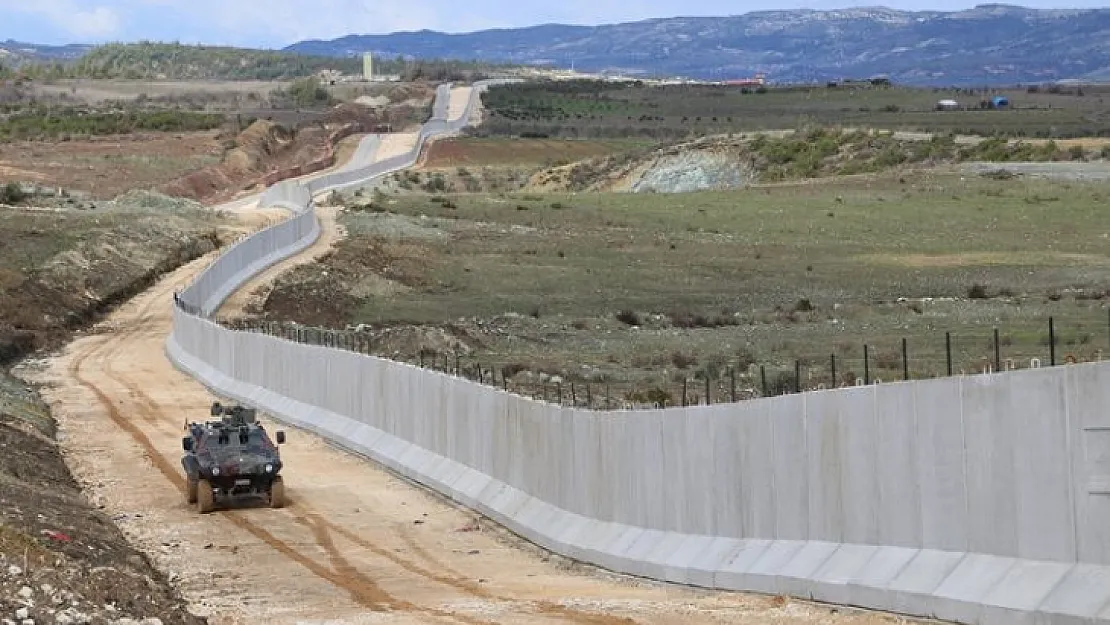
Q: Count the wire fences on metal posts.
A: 1